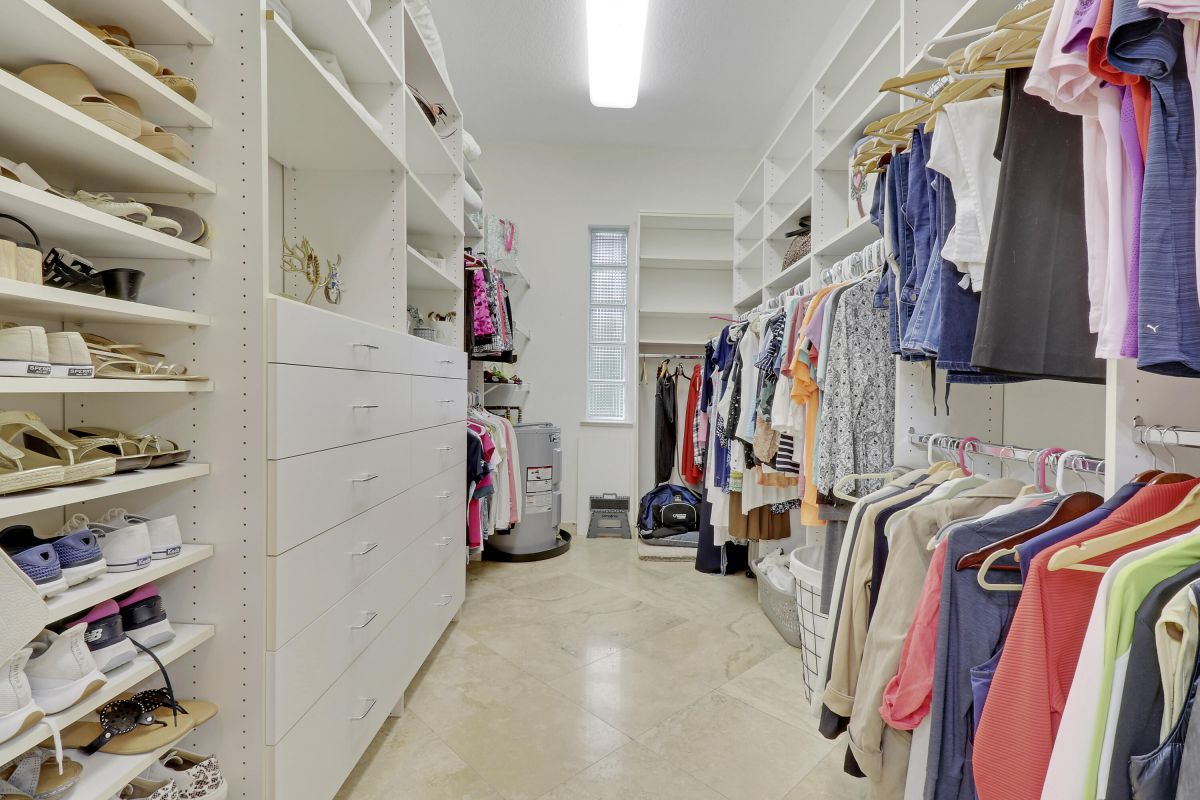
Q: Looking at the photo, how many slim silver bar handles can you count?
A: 12